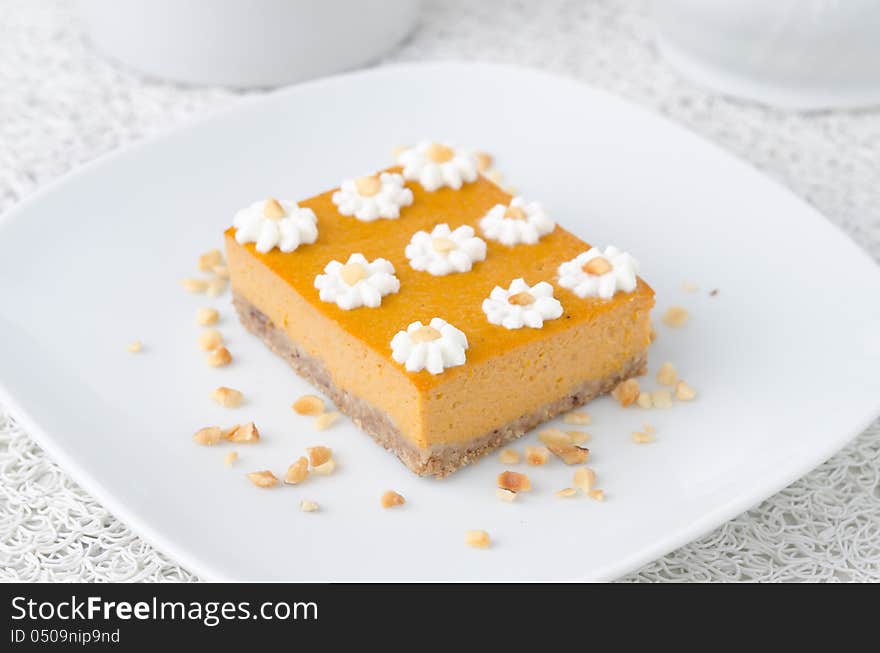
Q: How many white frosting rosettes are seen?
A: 9